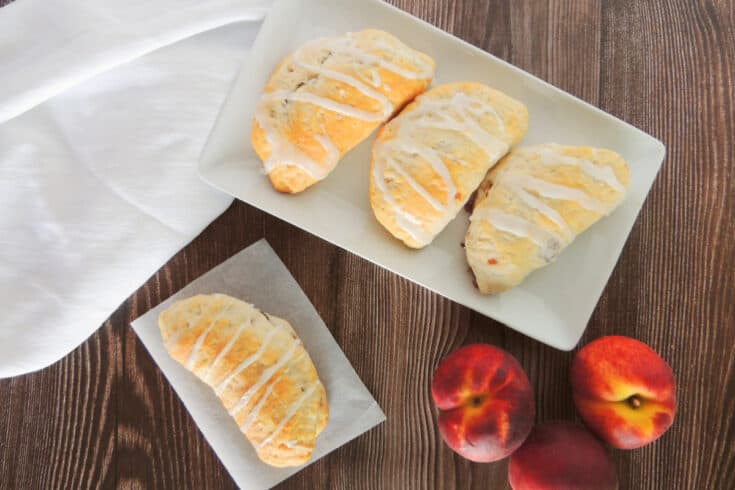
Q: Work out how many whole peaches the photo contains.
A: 3